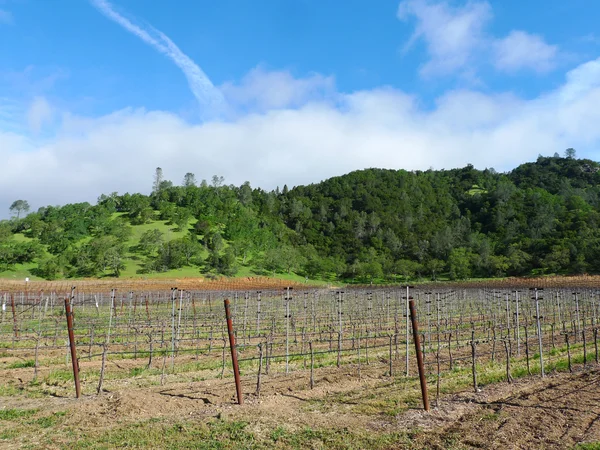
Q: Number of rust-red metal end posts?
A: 3